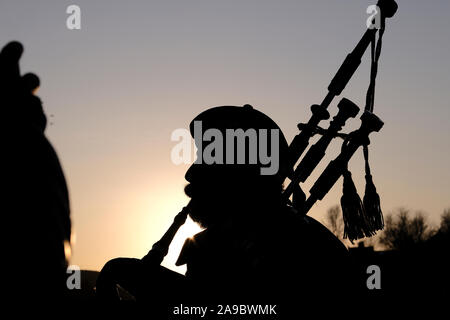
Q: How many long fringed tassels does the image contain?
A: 2